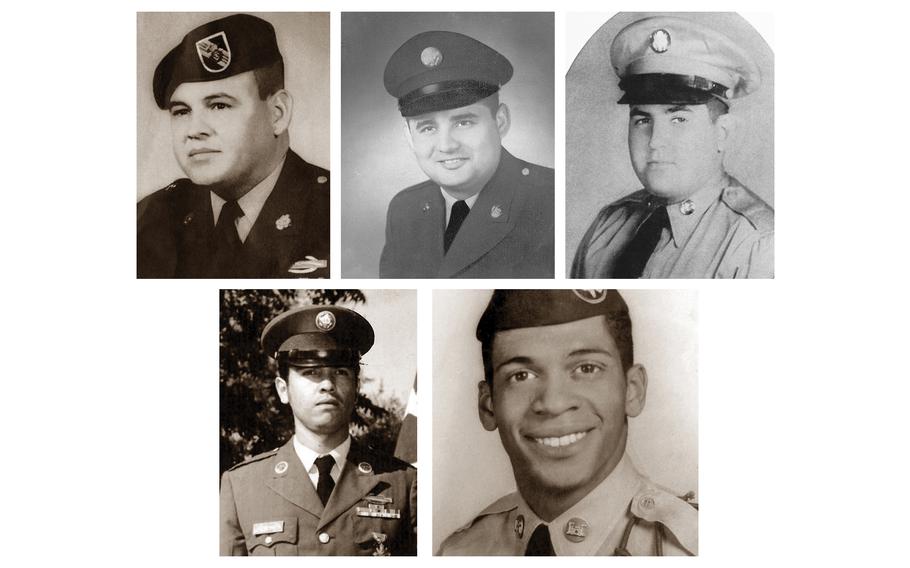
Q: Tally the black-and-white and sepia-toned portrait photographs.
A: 5